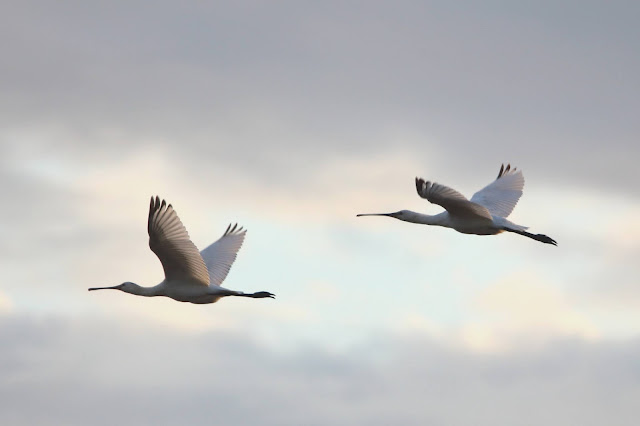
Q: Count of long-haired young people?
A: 0